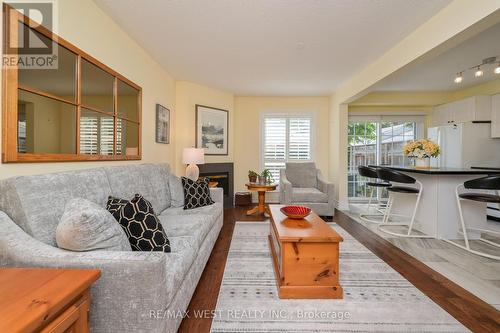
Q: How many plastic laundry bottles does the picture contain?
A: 0